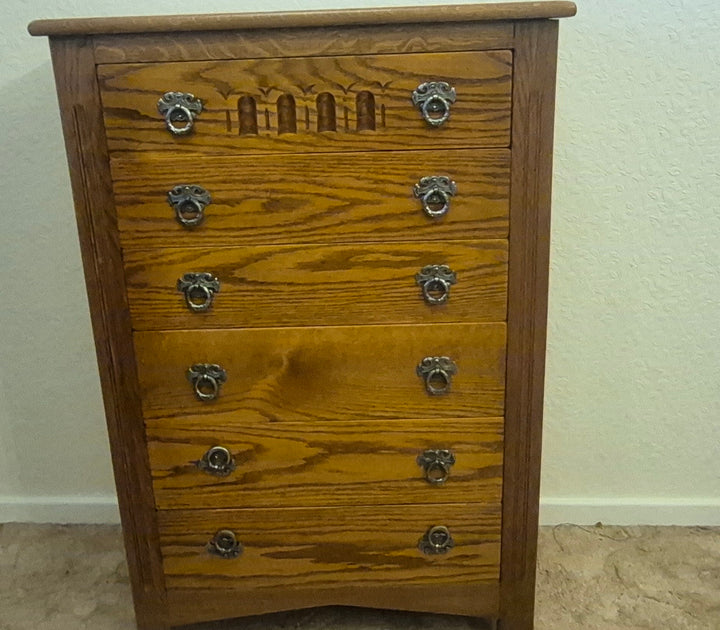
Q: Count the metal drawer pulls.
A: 12